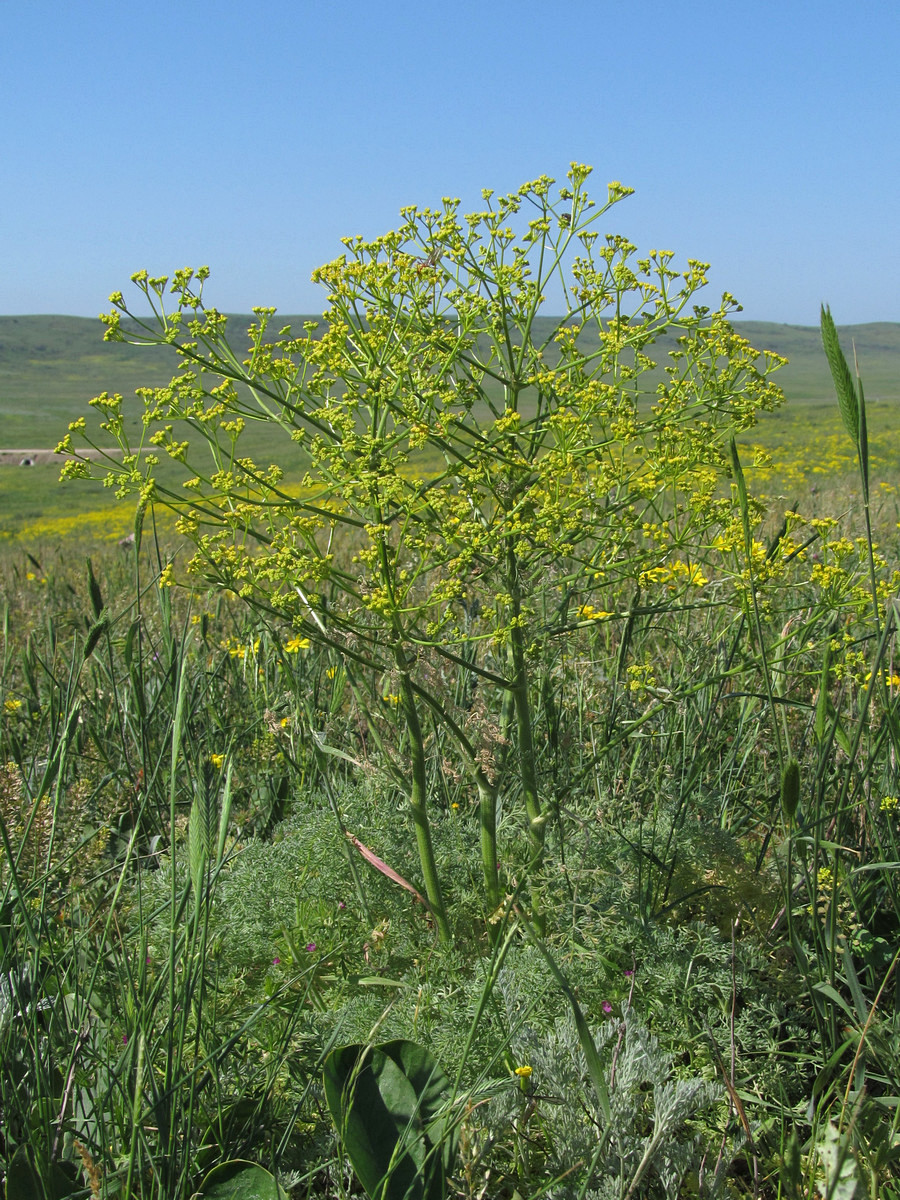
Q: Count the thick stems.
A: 3